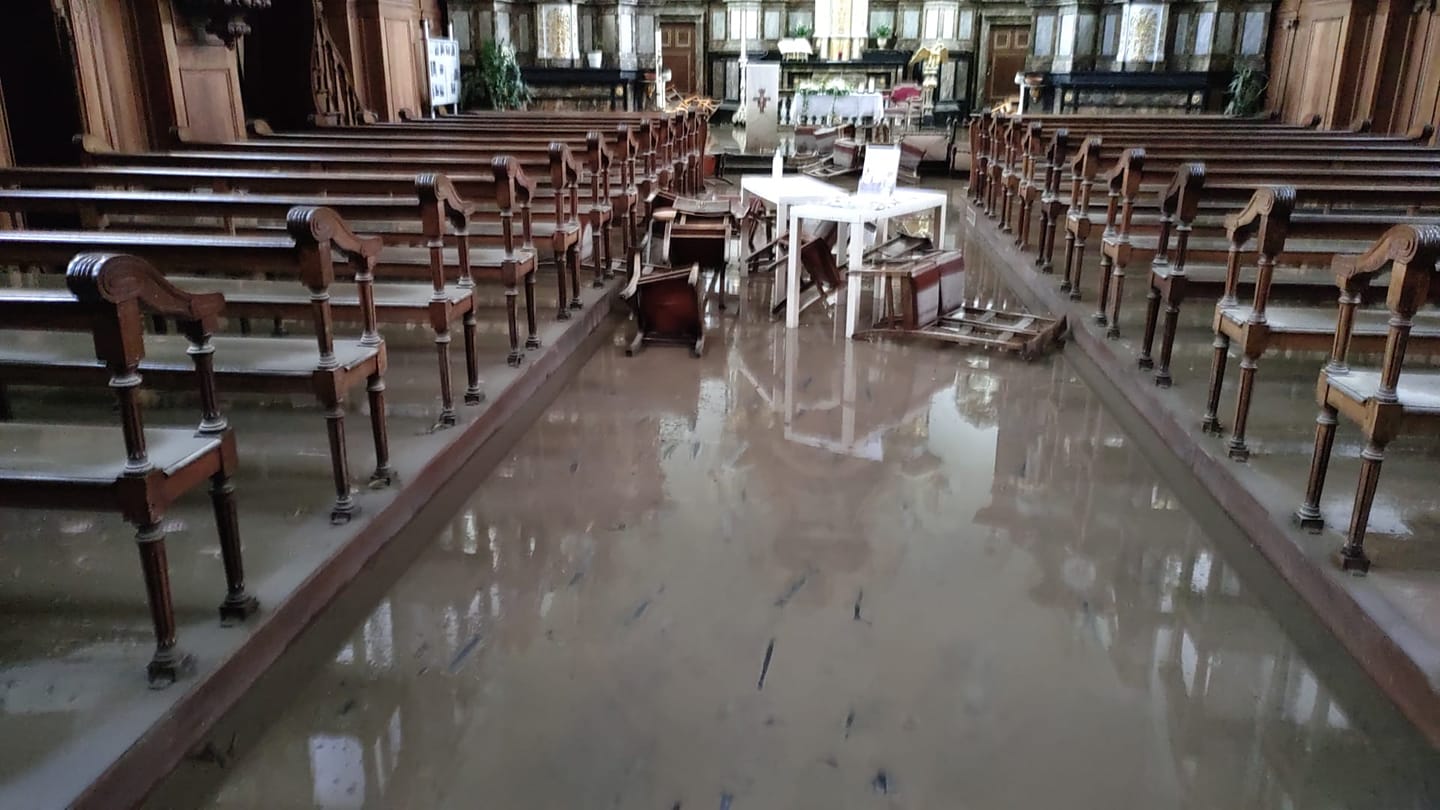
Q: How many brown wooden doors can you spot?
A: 2